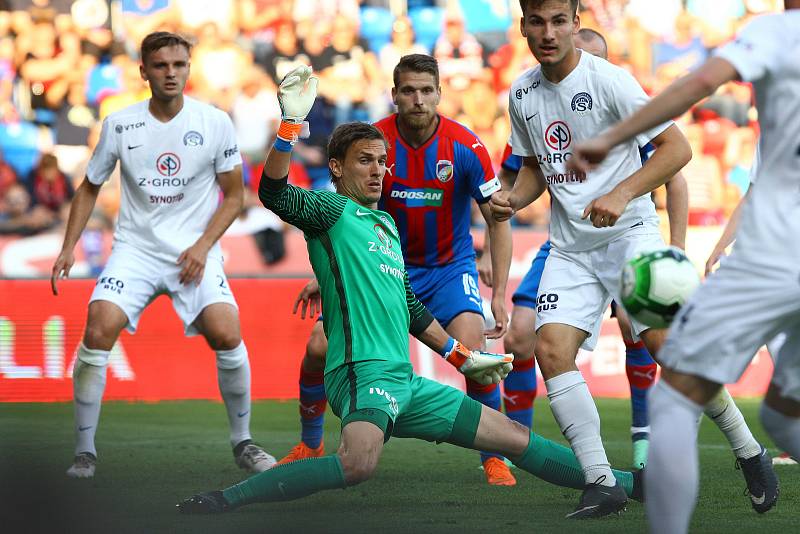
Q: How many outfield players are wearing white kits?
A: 3